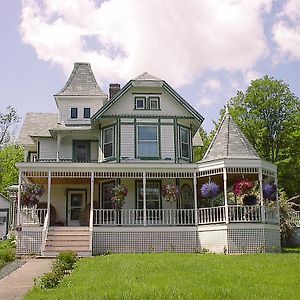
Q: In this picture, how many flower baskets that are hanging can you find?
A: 6